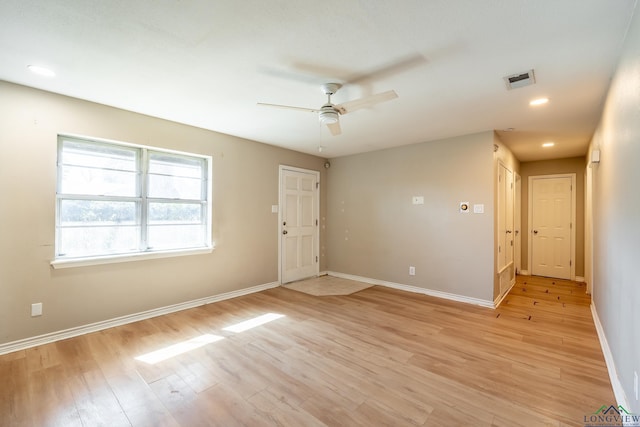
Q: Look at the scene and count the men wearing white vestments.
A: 0